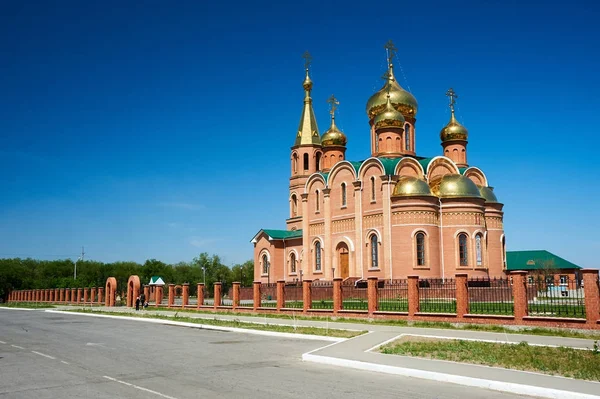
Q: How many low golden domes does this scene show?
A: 3